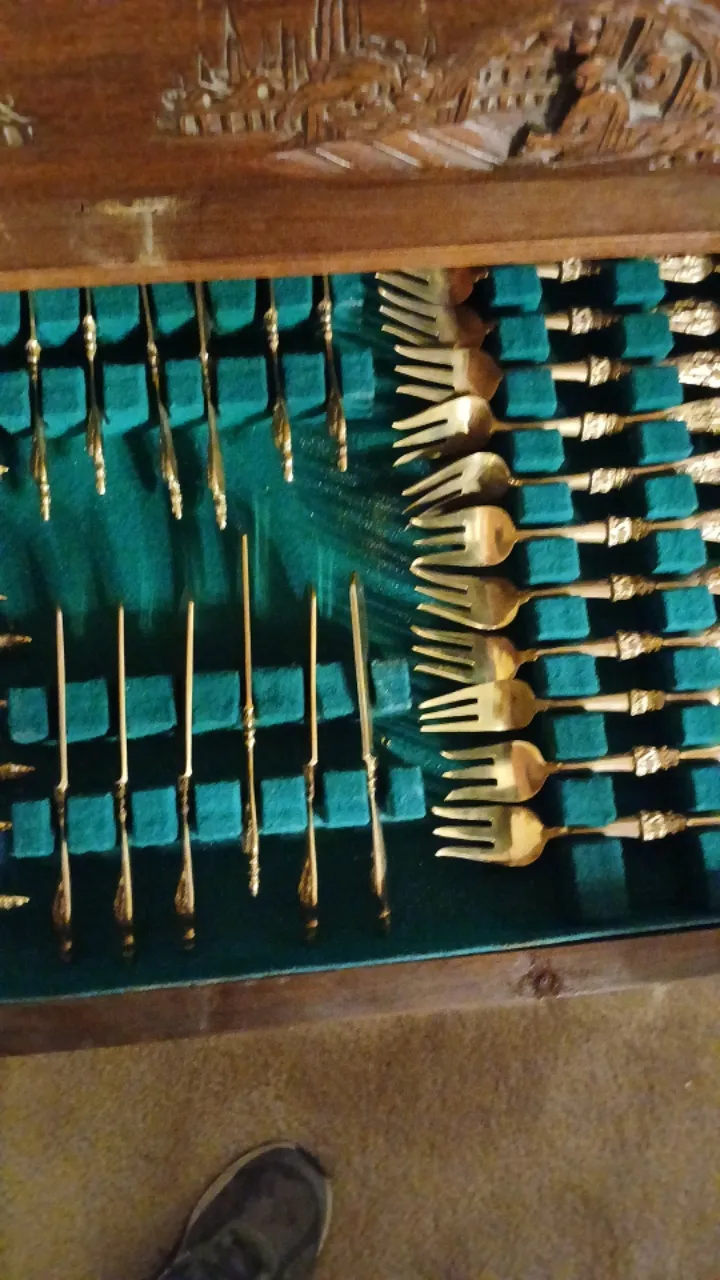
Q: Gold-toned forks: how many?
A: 11